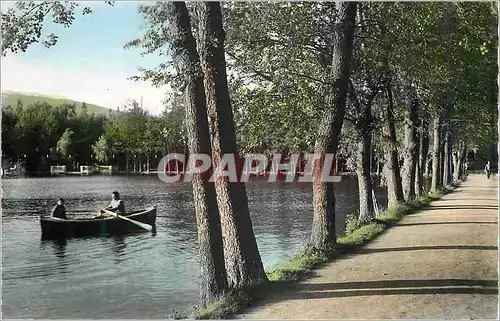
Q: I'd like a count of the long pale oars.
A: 1